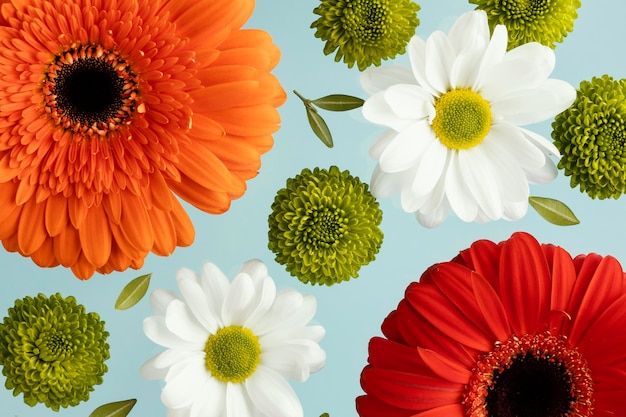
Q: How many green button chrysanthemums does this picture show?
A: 5